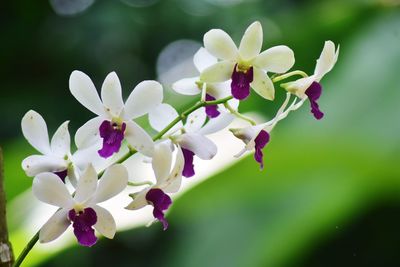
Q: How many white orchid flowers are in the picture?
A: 9